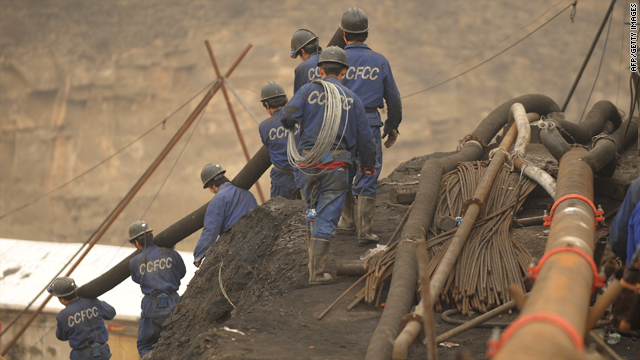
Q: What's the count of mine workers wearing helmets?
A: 7